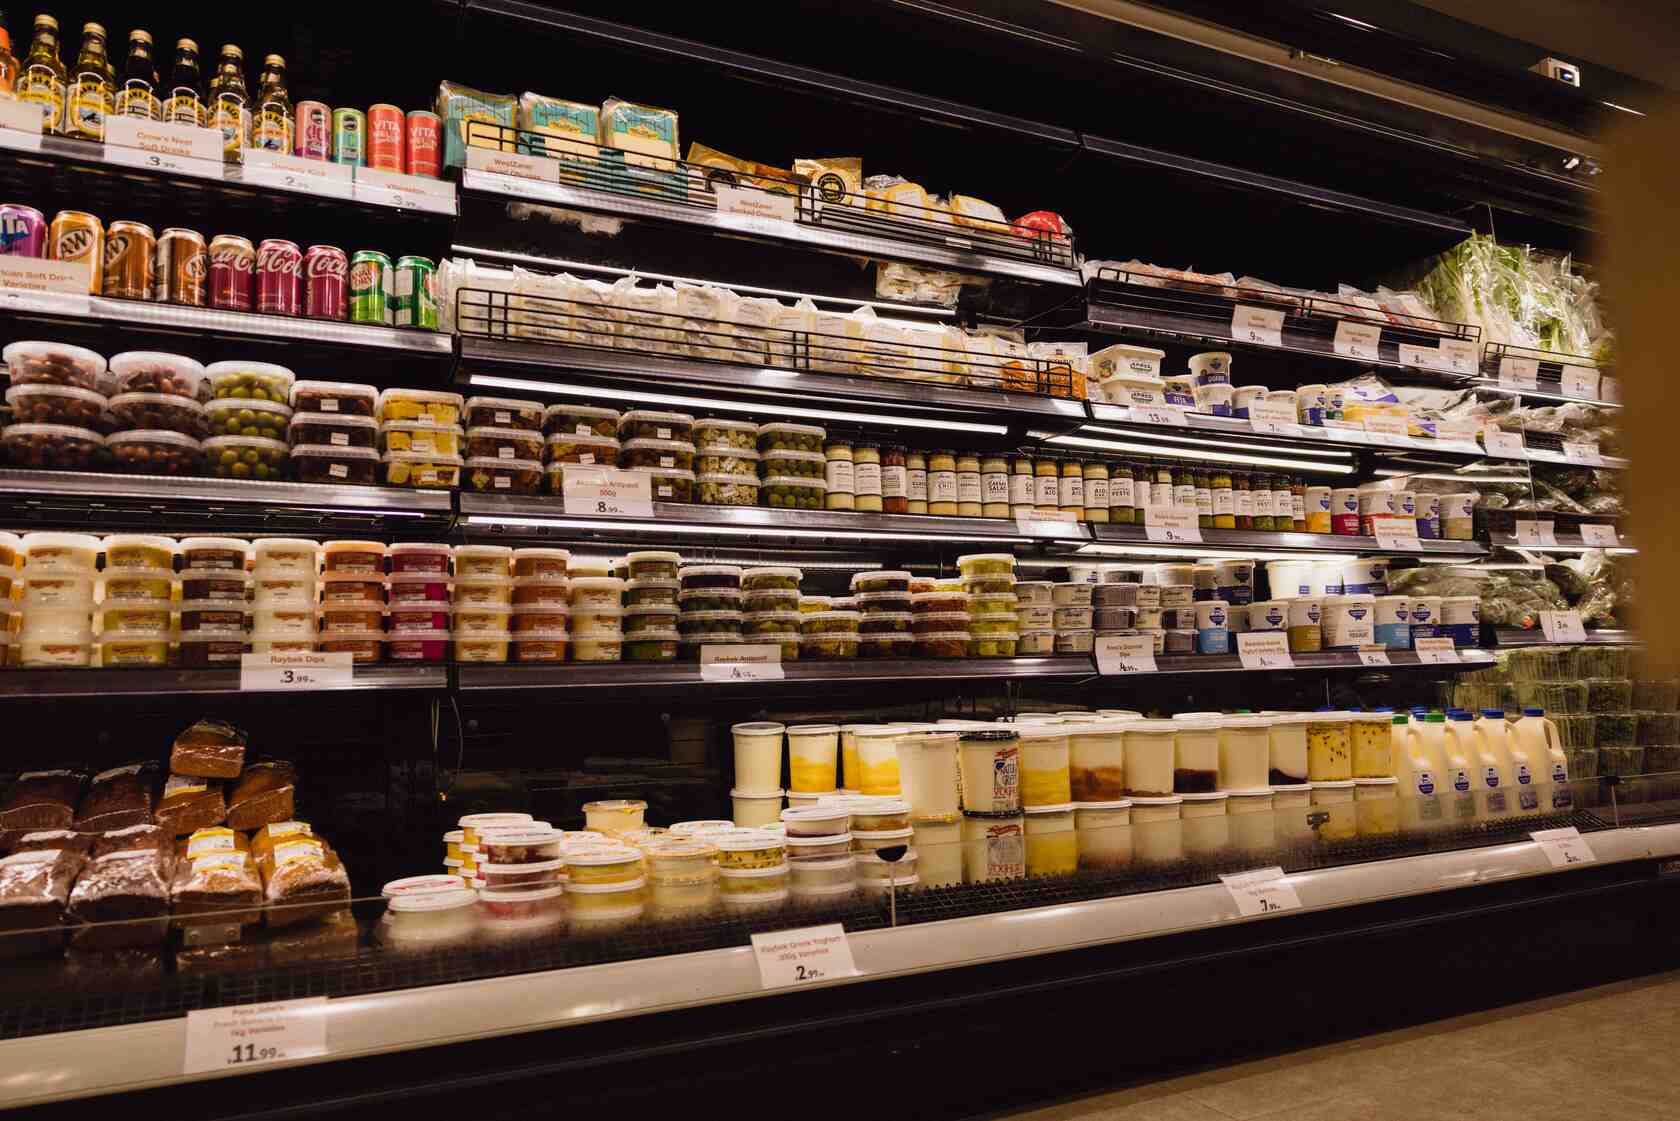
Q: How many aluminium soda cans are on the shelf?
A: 13